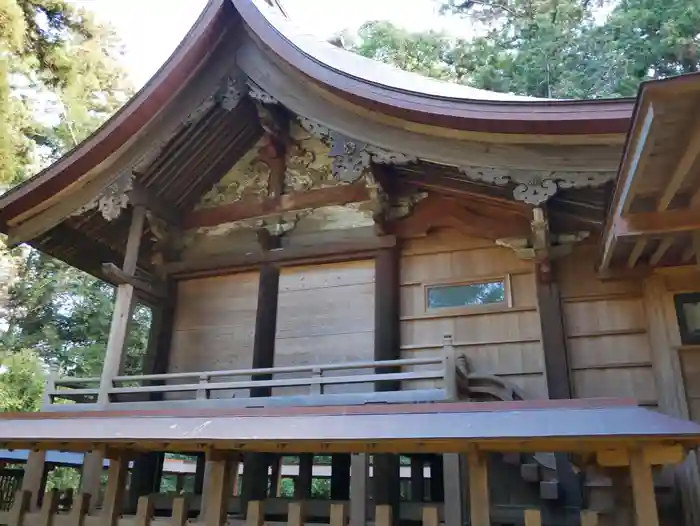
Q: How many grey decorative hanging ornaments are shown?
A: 4